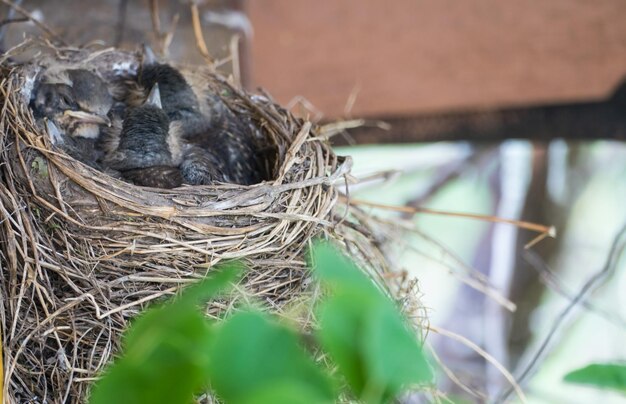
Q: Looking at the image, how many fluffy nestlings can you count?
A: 4